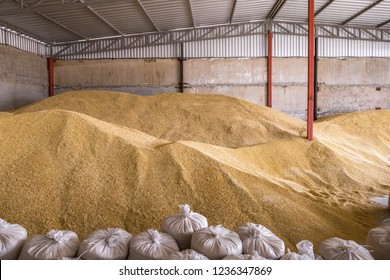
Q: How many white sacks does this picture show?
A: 12